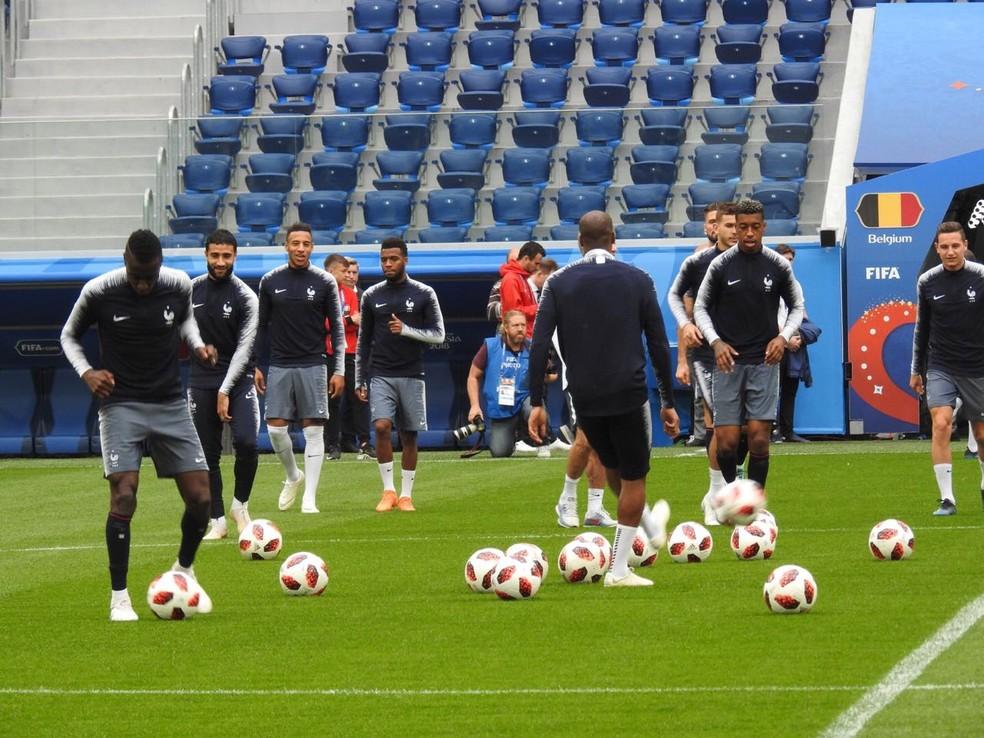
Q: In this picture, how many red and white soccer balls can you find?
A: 15